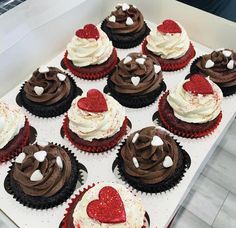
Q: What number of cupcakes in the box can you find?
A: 12